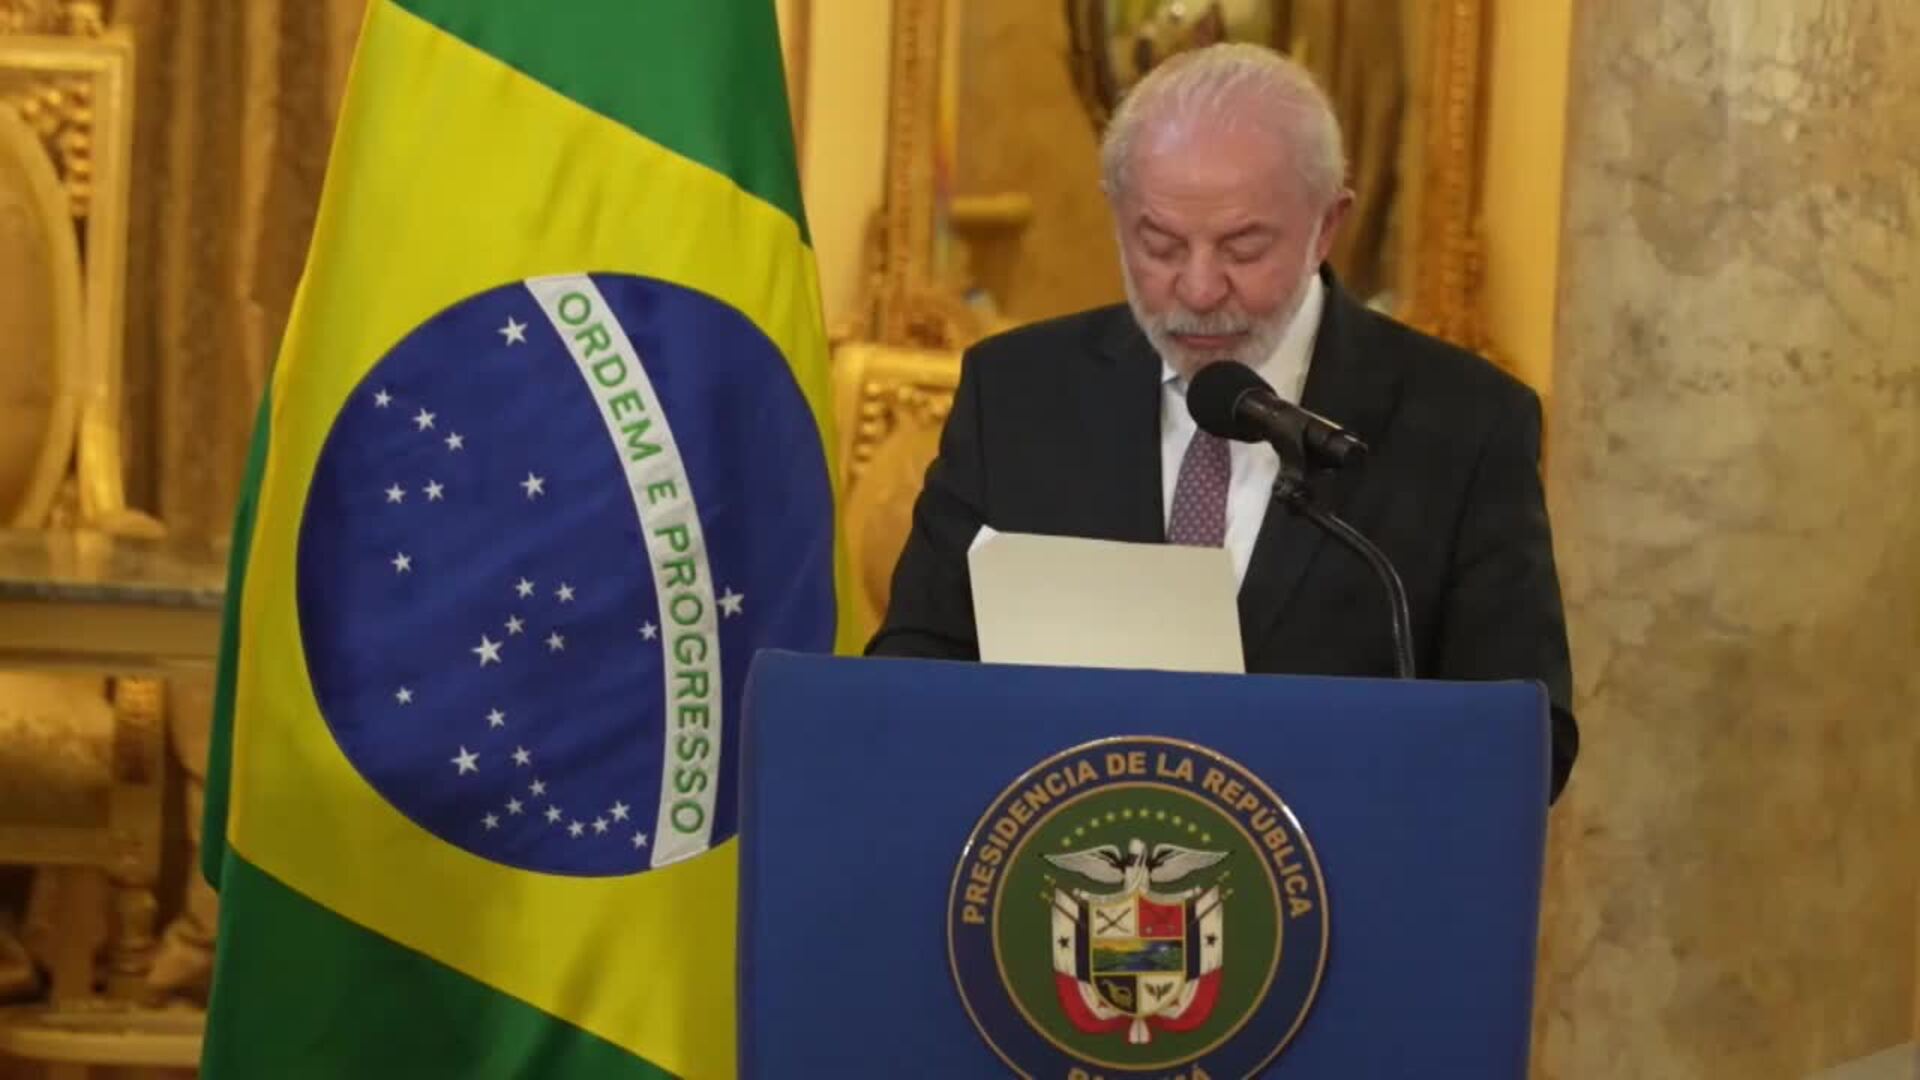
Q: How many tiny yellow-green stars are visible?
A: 10